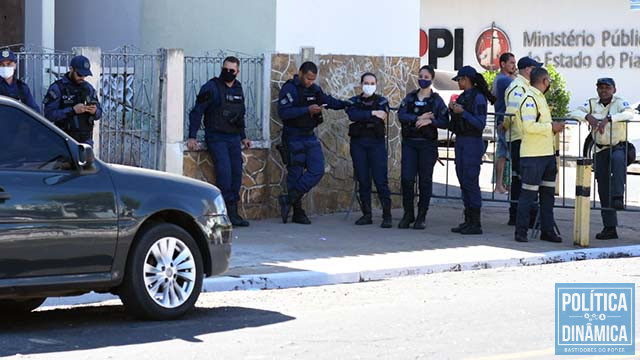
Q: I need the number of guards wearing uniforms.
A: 10